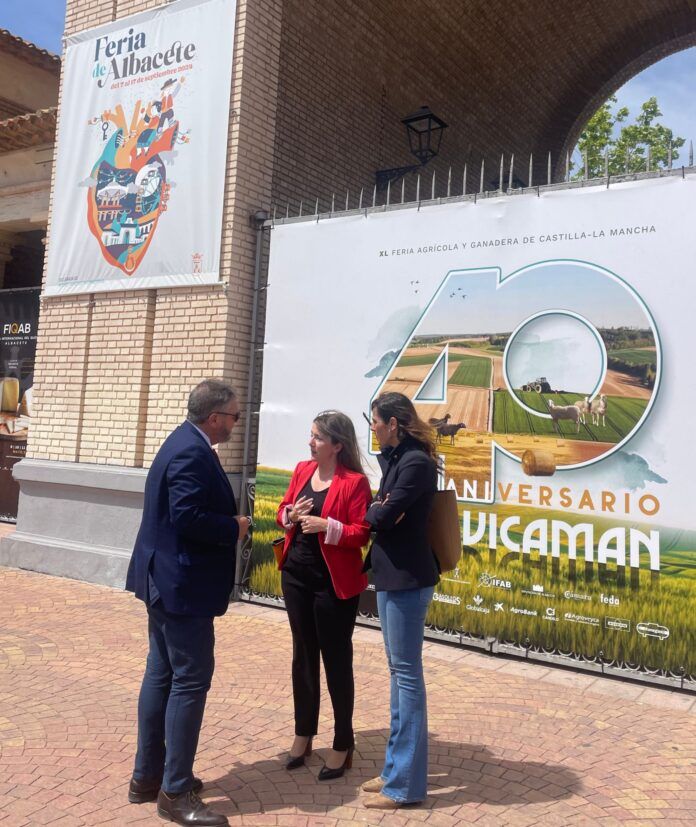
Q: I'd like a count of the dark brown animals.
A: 2